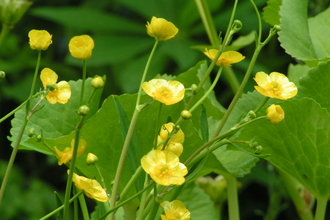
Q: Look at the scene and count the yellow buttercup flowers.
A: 13